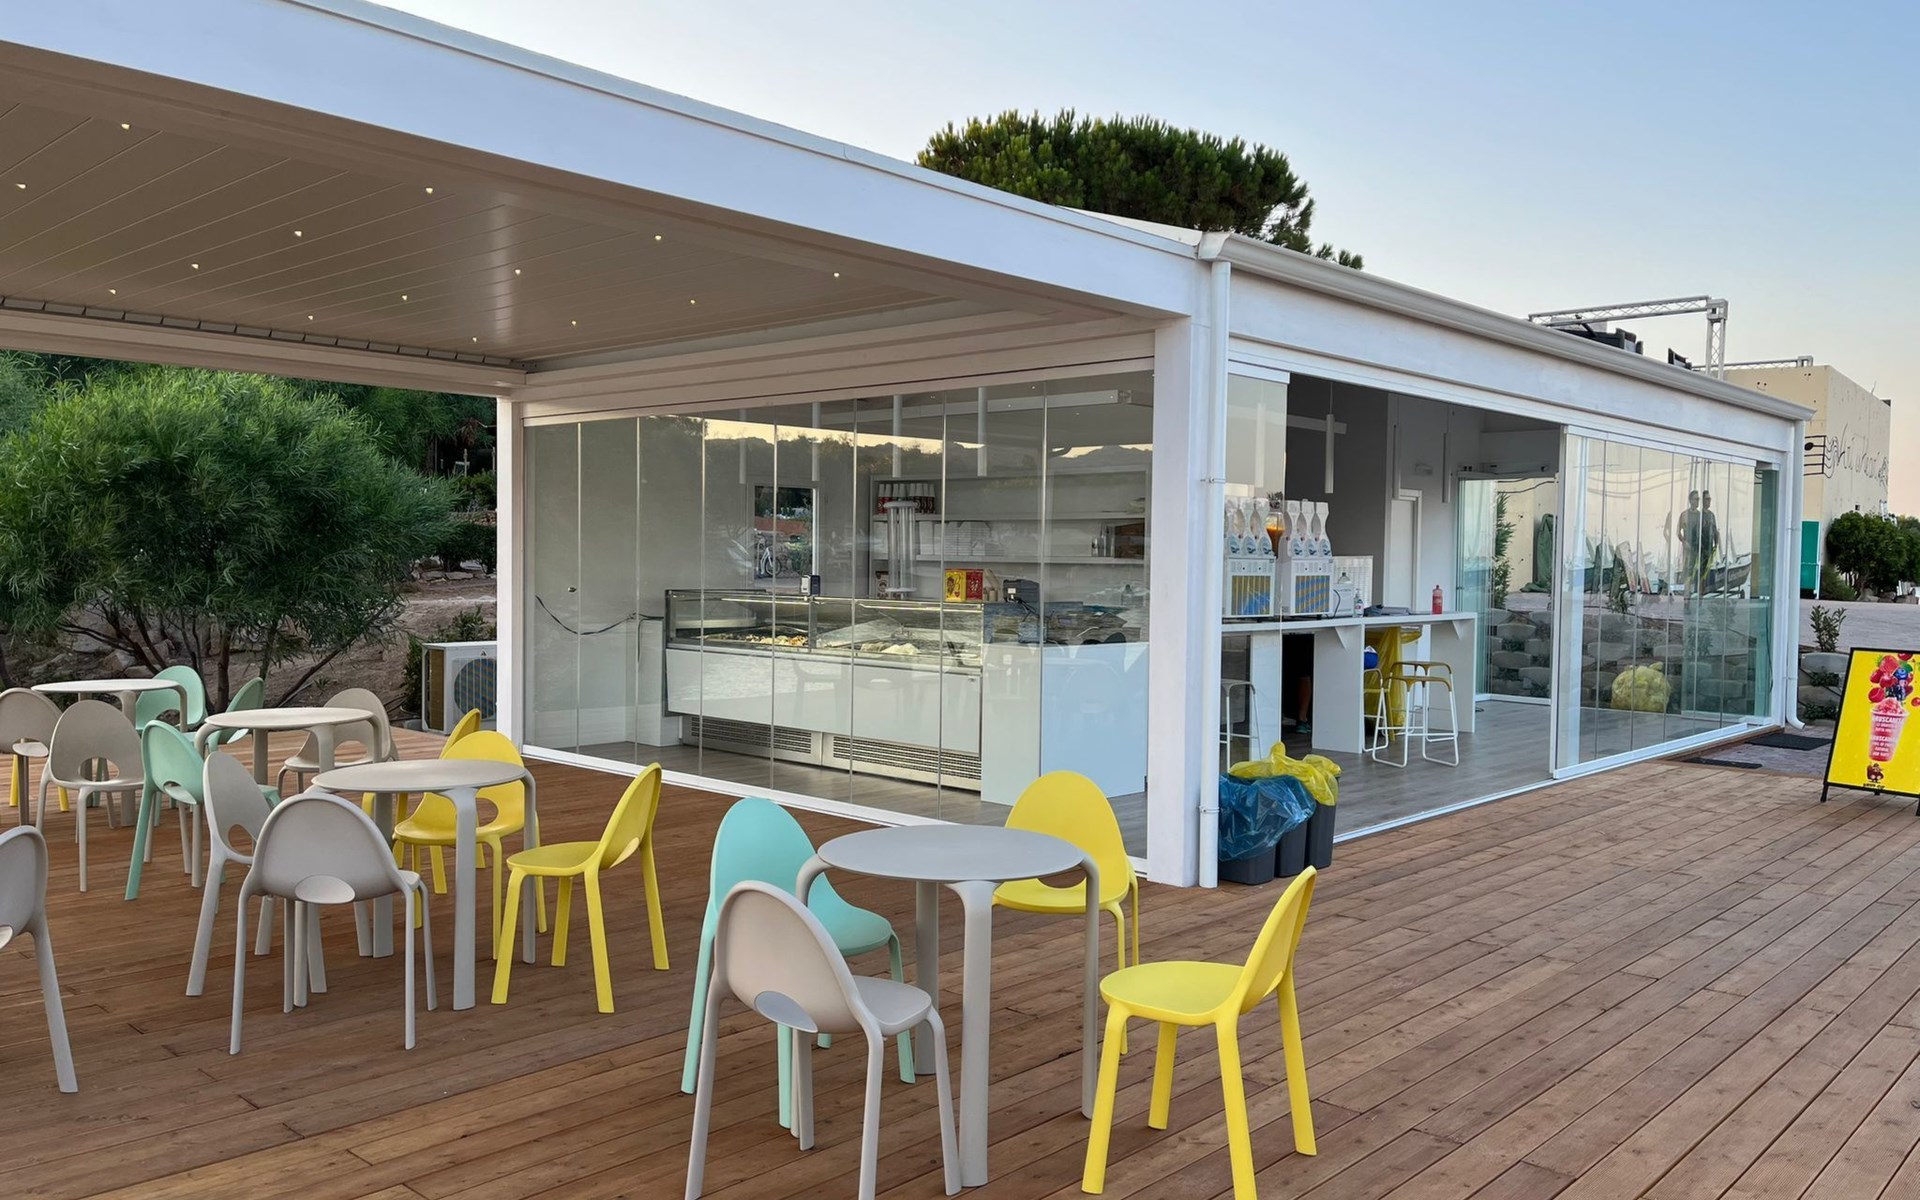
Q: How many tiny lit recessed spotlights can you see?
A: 14